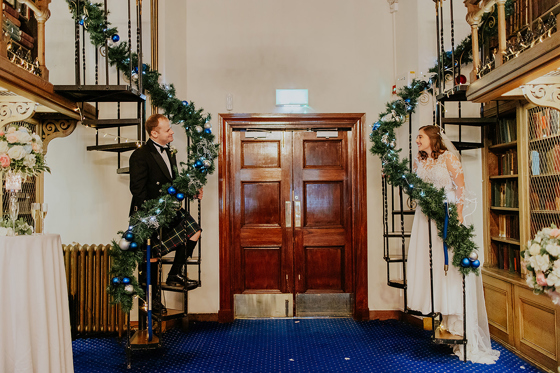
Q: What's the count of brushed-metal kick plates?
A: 2